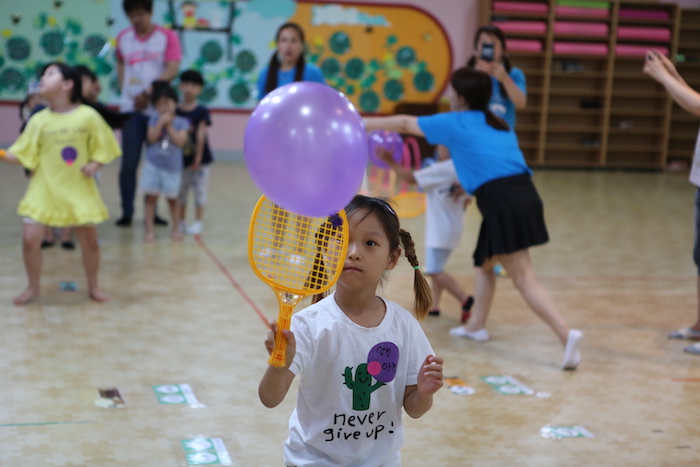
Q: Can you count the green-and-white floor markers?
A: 4